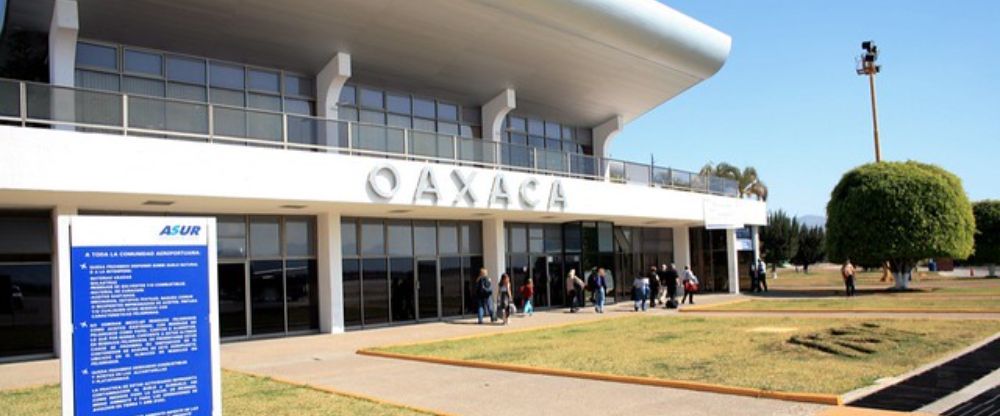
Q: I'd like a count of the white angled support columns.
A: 4